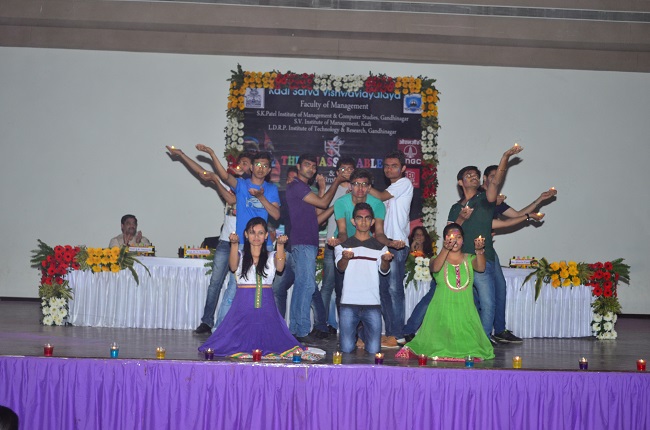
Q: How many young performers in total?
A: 12